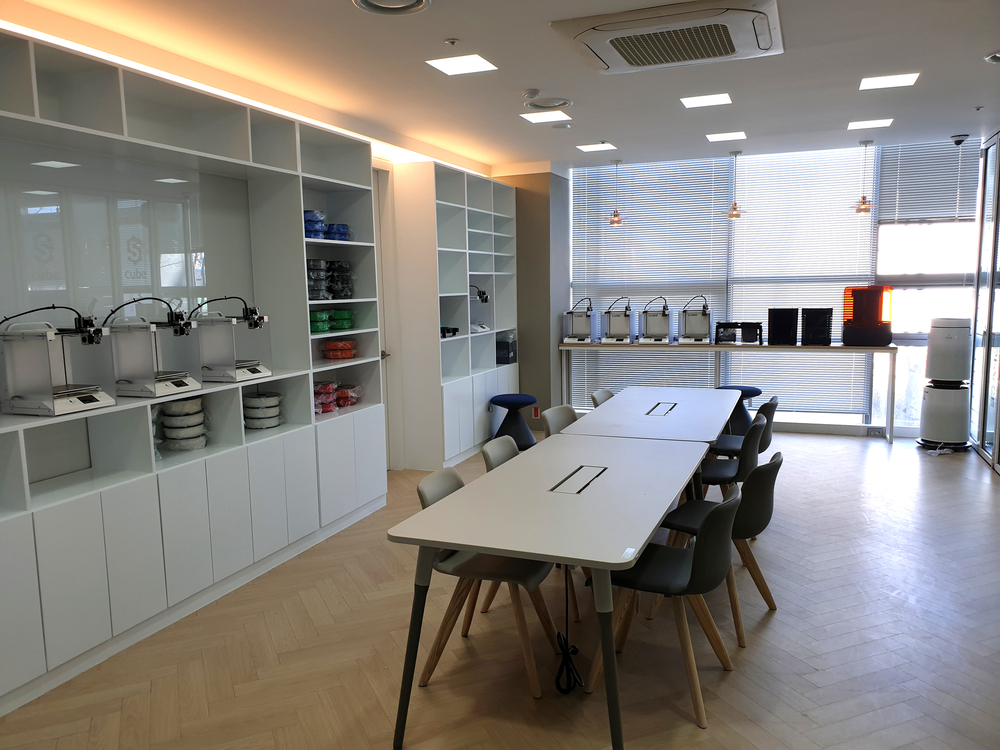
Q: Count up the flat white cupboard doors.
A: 15